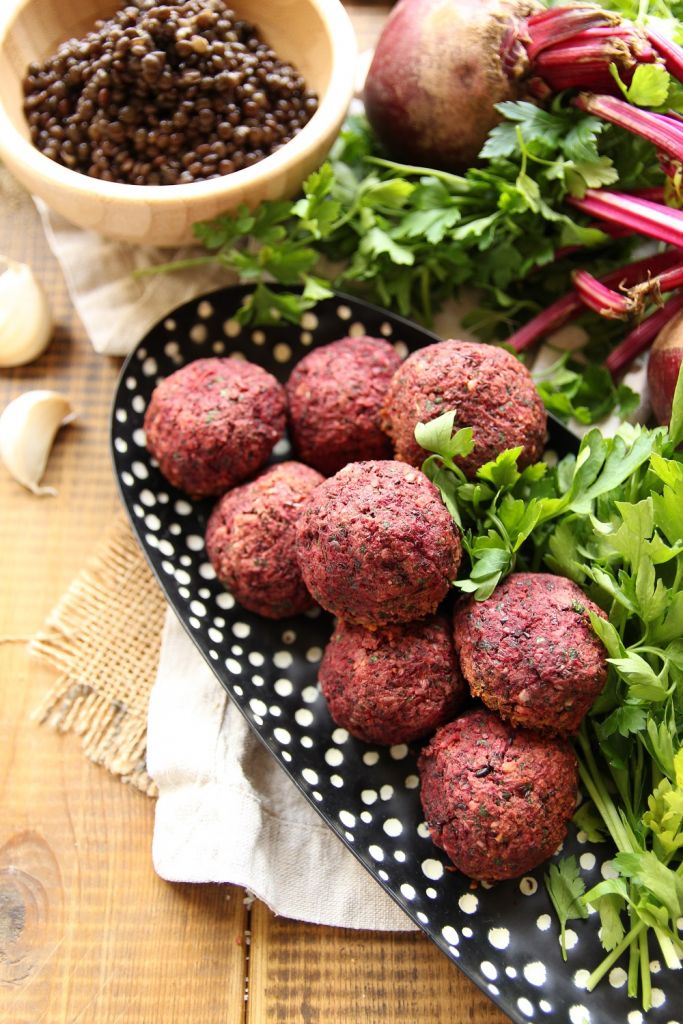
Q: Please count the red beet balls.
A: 8